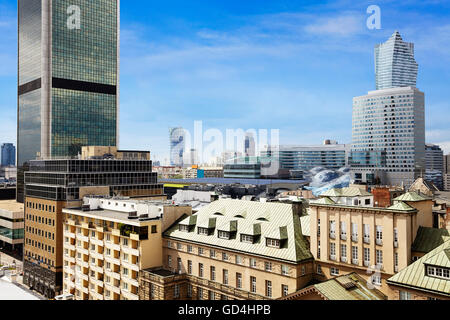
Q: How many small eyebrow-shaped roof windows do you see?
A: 3